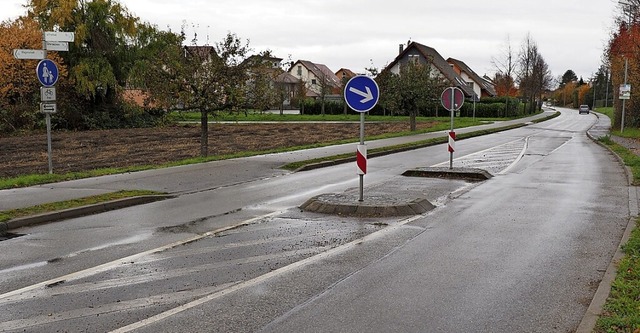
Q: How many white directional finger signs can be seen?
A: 3